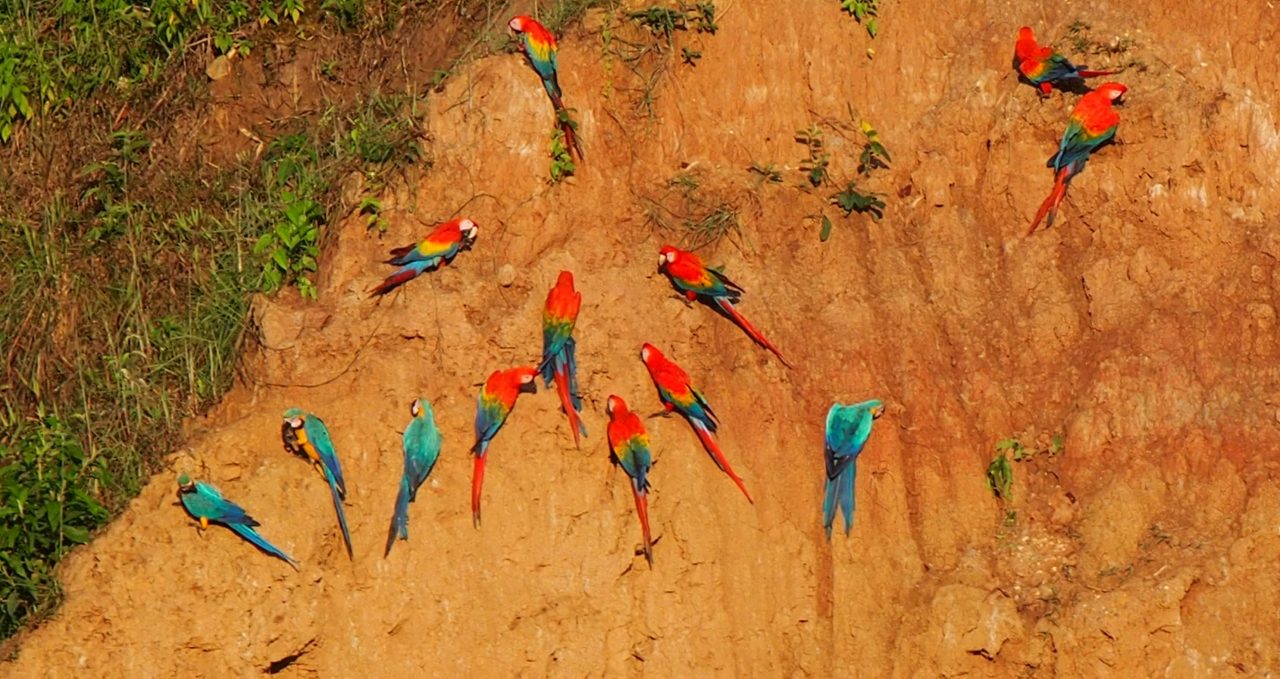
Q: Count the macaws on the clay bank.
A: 13